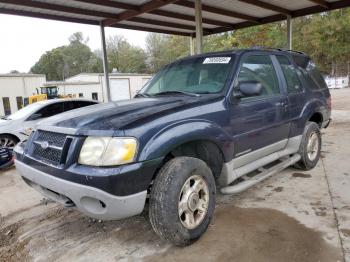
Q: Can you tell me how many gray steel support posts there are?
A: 4